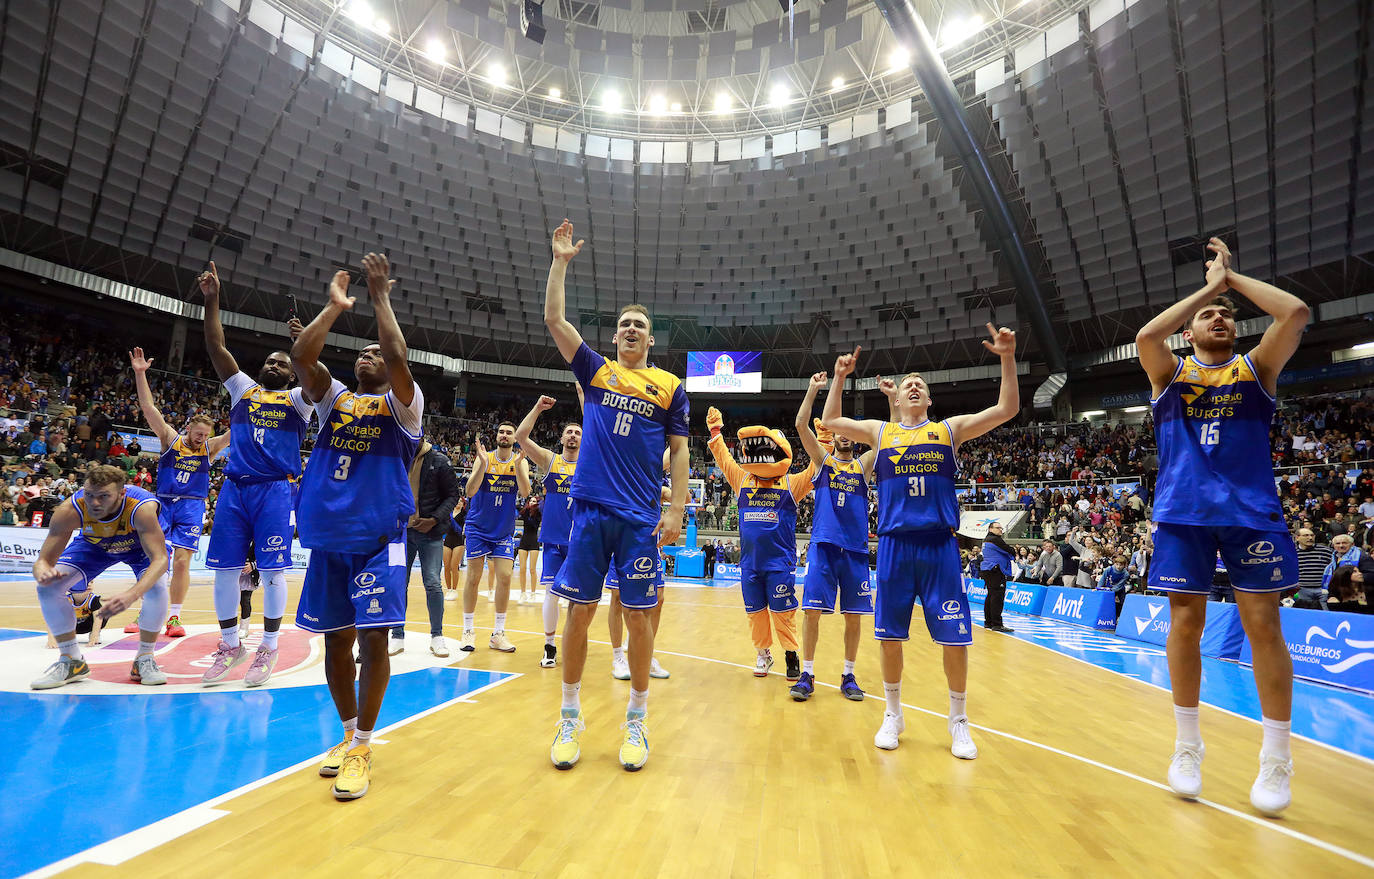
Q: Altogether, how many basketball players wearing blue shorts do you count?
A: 11